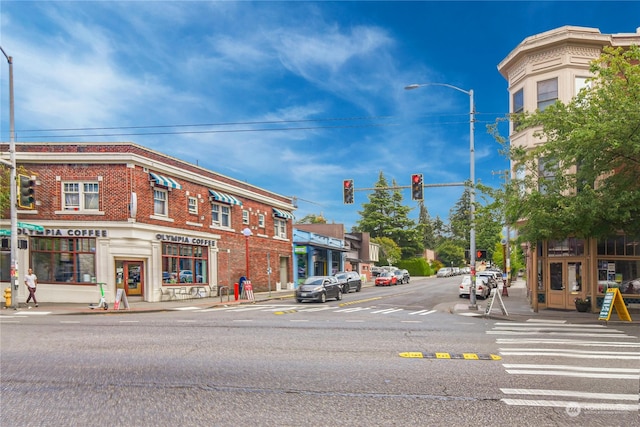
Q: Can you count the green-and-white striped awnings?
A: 3